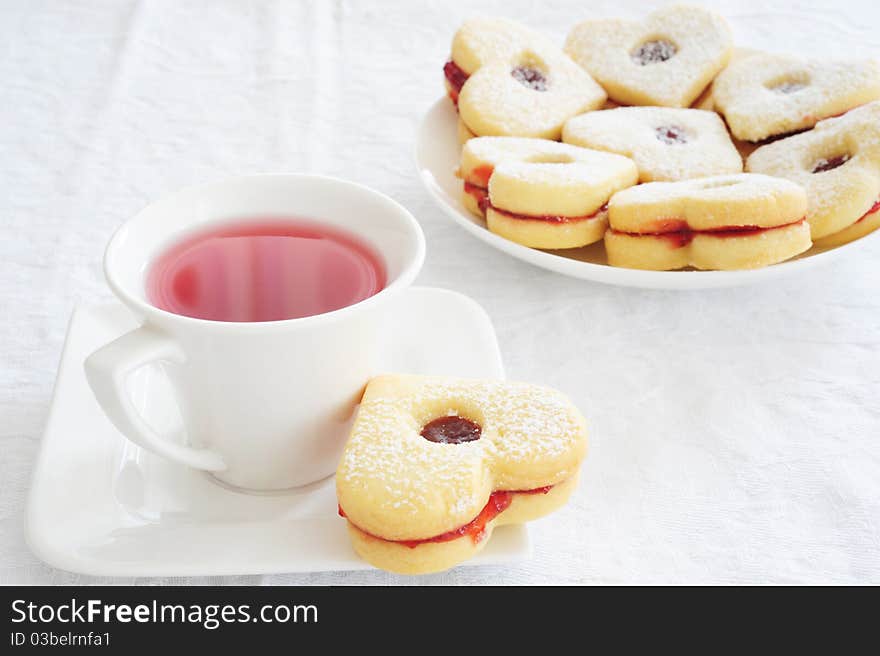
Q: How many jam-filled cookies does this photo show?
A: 8